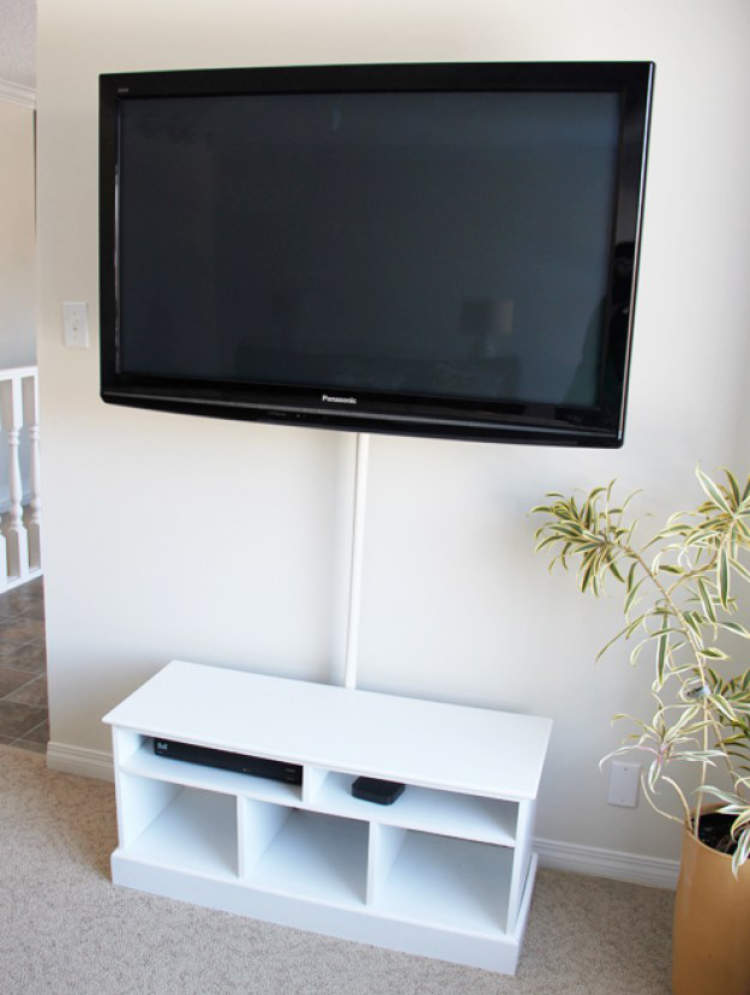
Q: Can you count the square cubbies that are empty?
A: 3